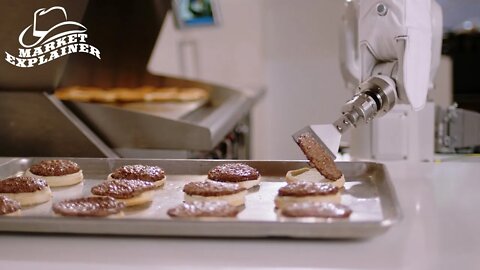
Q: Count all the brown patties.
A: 12